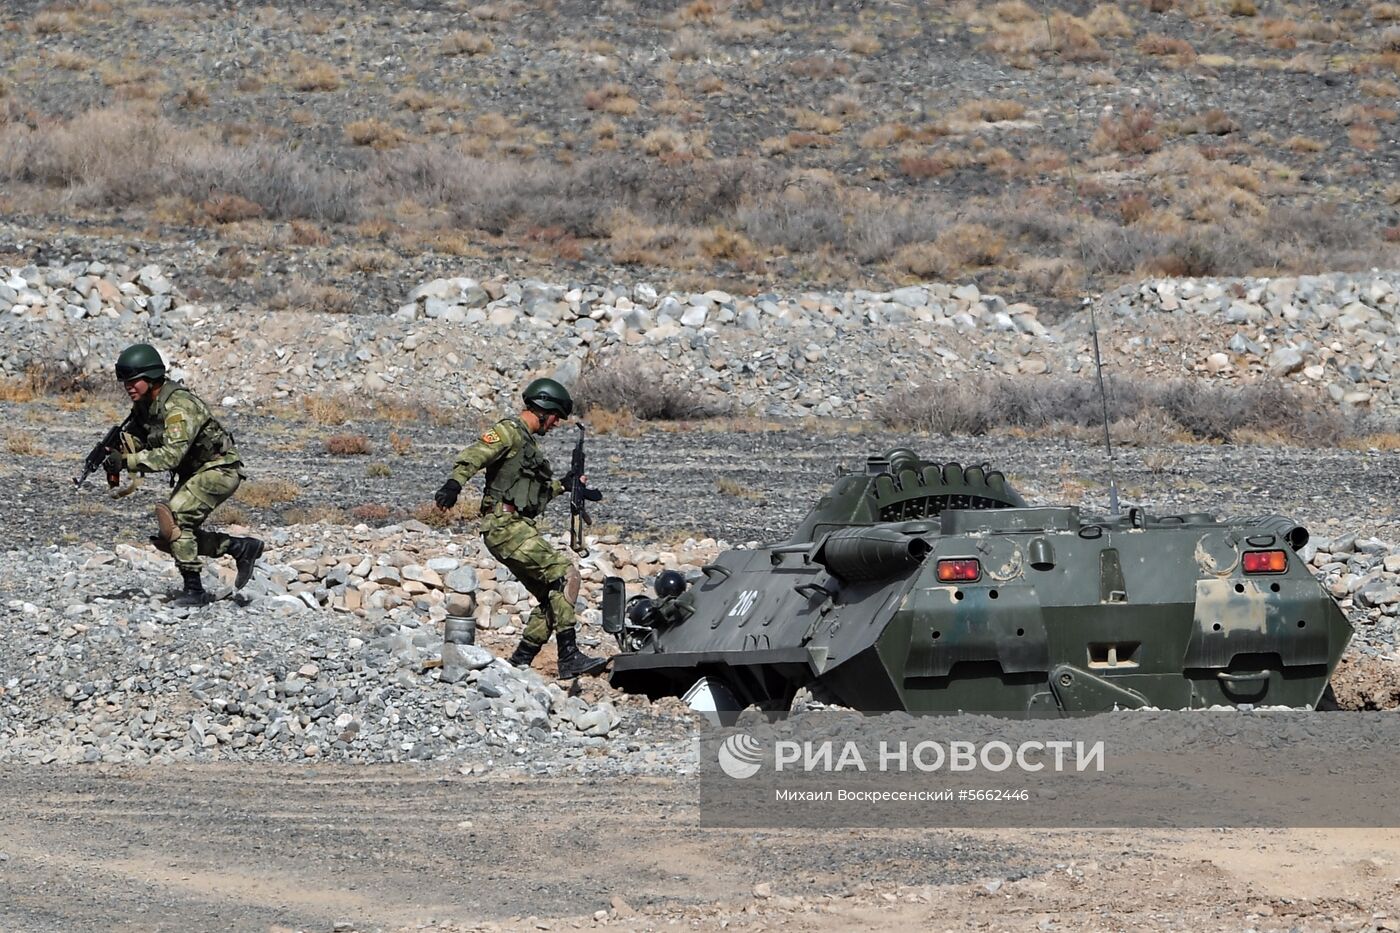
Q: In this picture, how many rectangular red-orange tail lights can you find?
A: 2